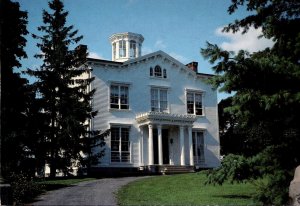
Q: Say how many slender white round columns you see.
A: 4